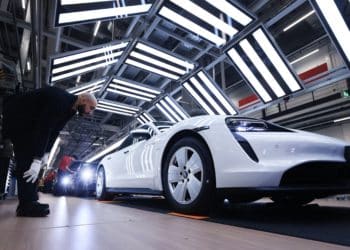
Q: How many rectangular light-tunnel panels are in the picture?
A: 12